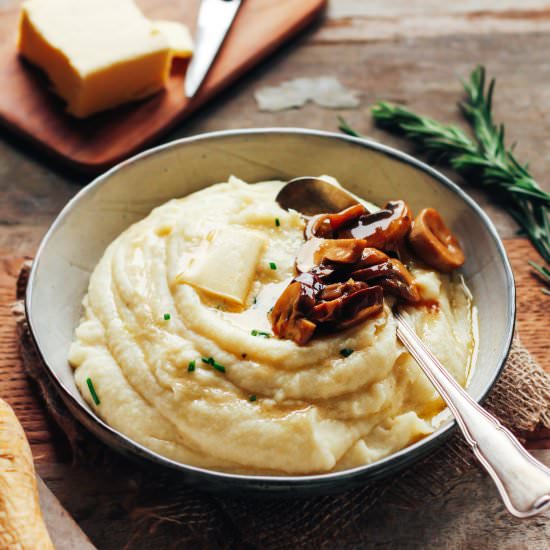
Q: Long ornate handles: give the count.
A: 1